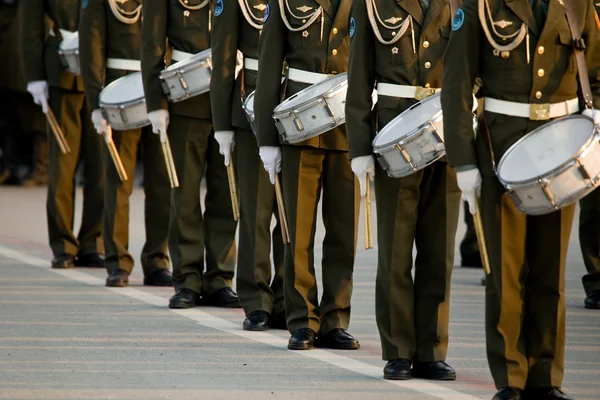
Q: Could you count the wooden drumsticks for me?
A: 14